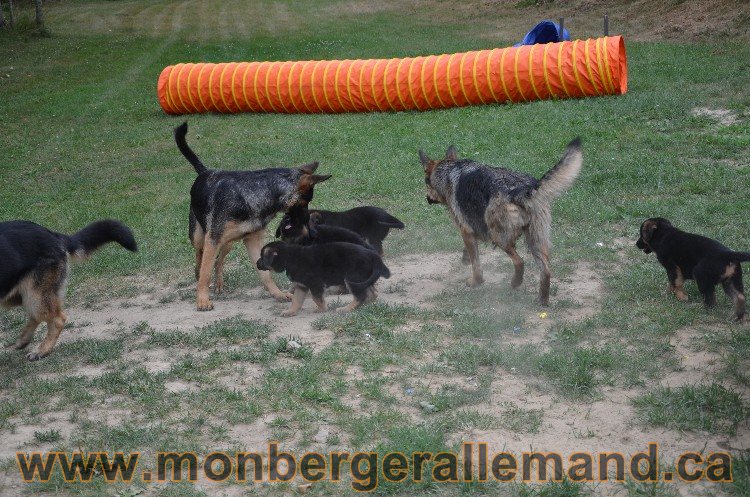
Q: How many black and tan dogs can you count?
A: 7